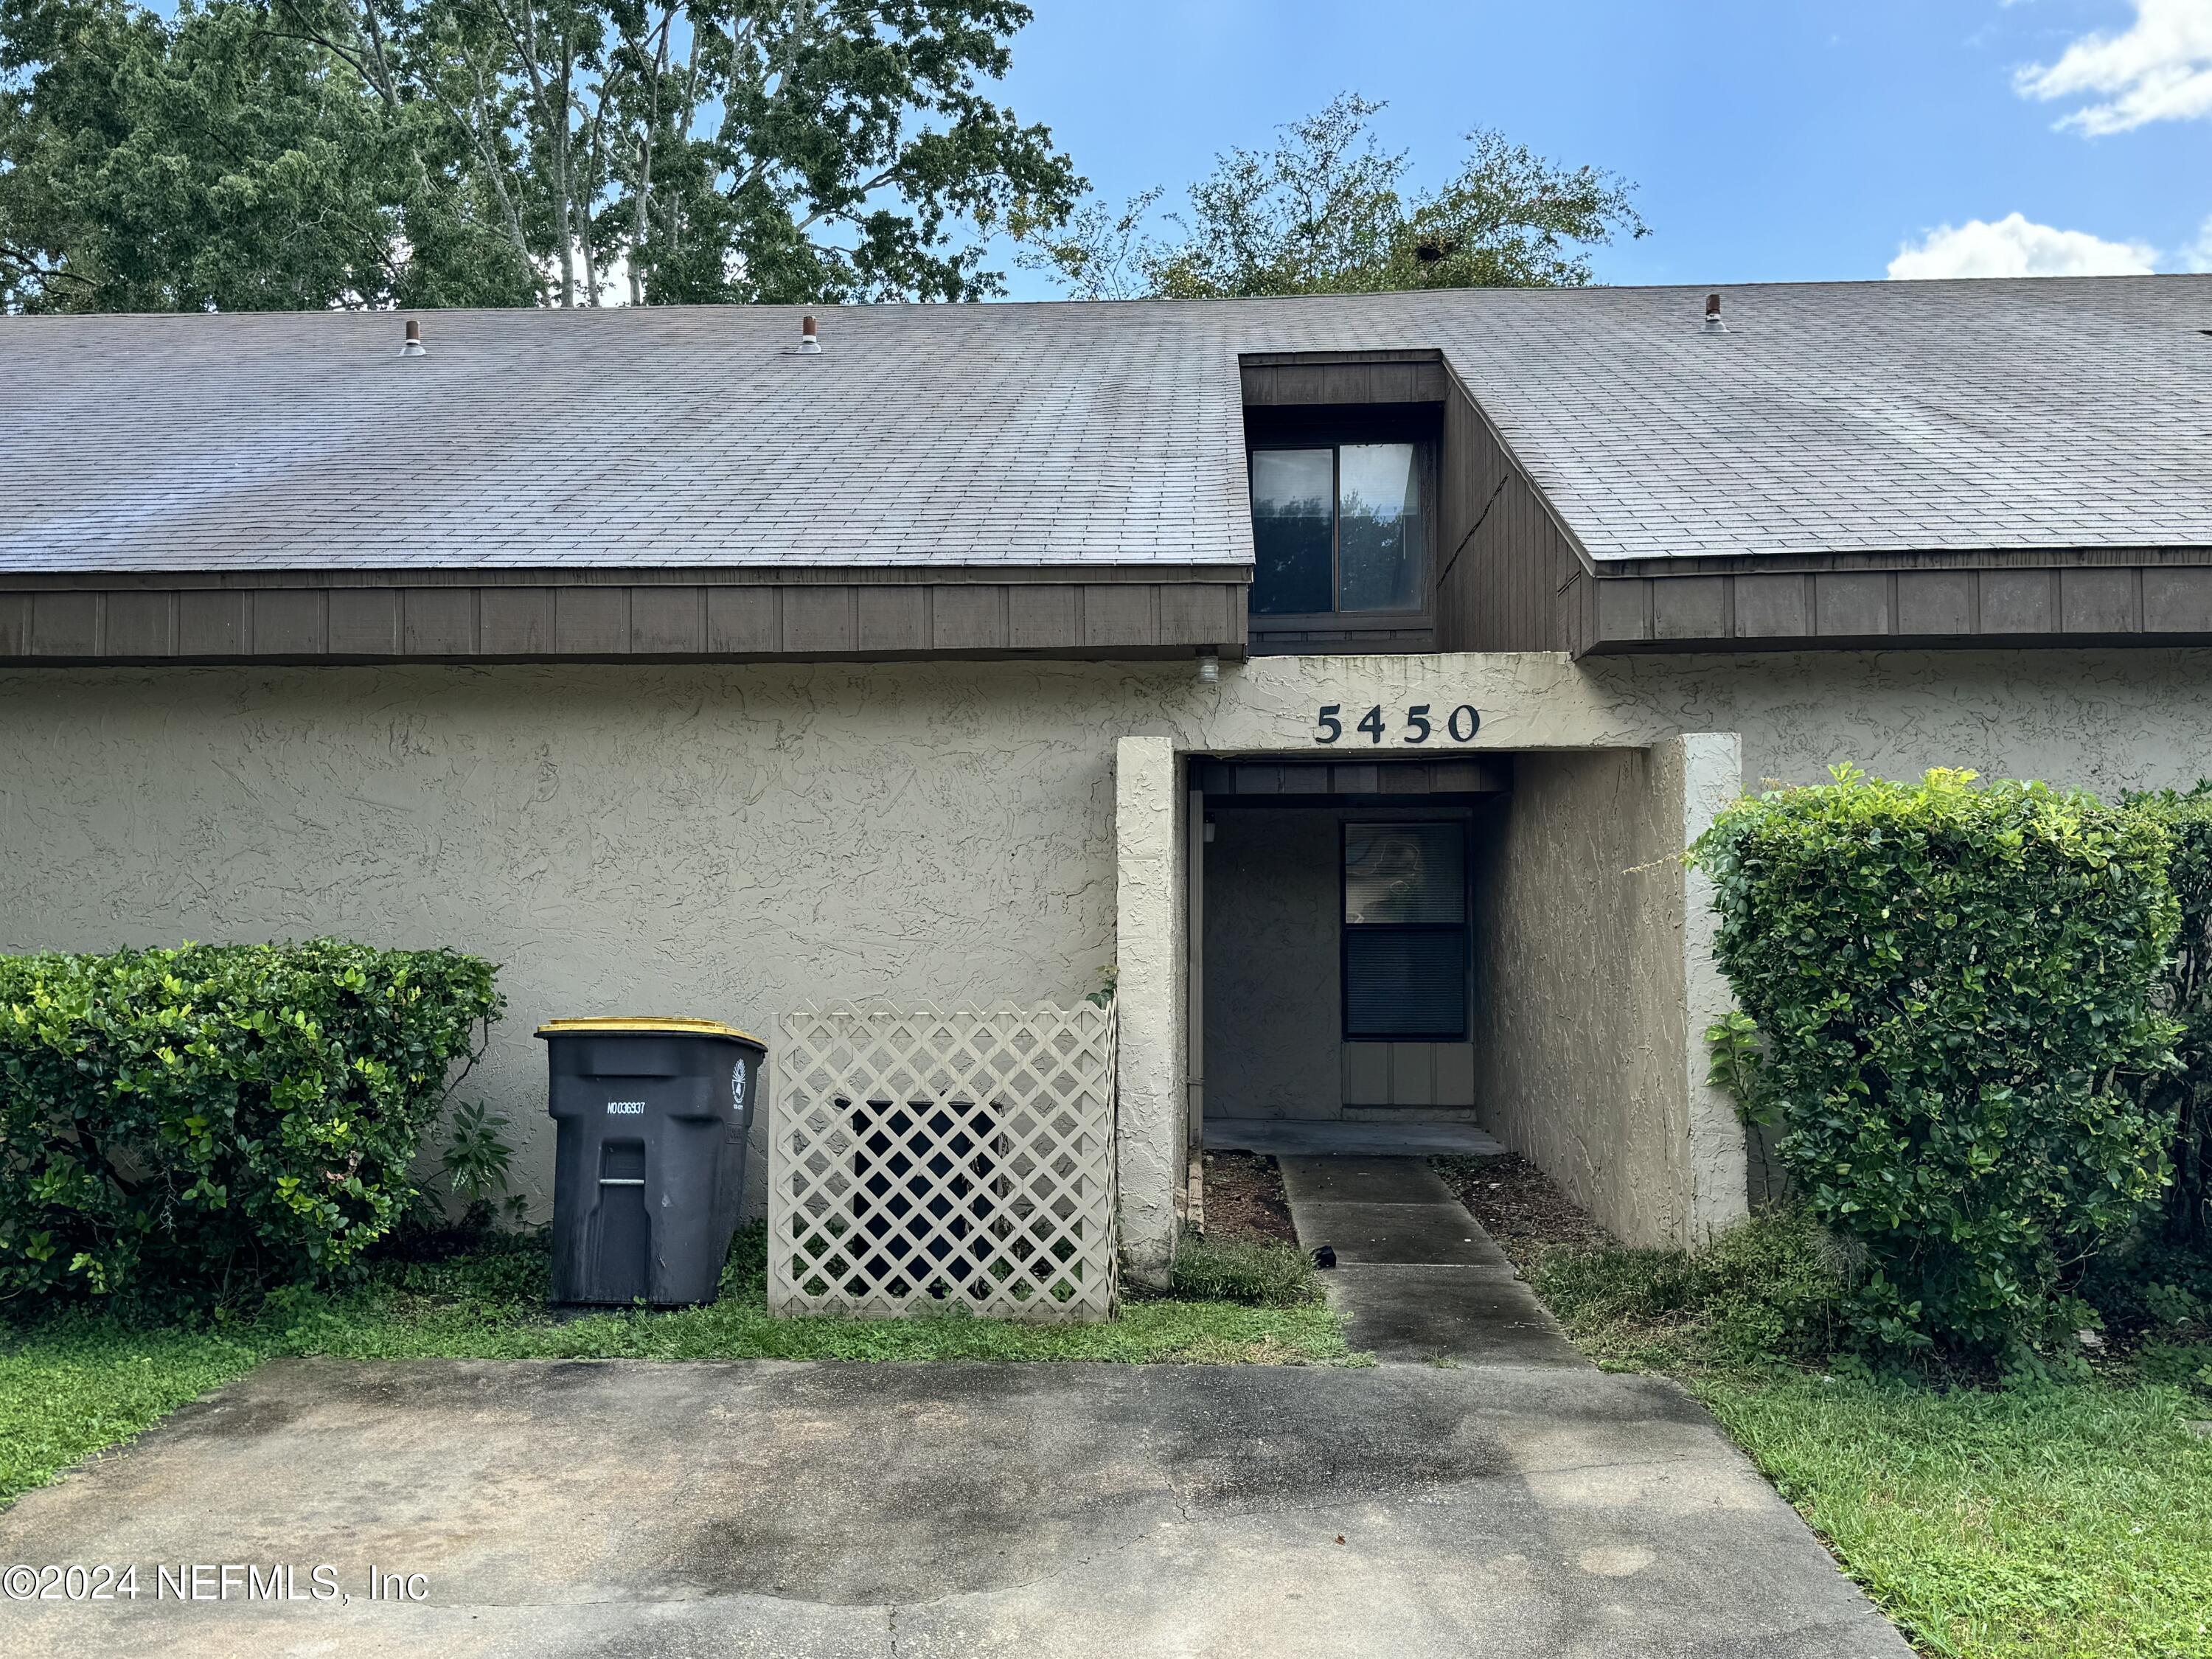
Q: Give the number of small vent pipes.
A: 3